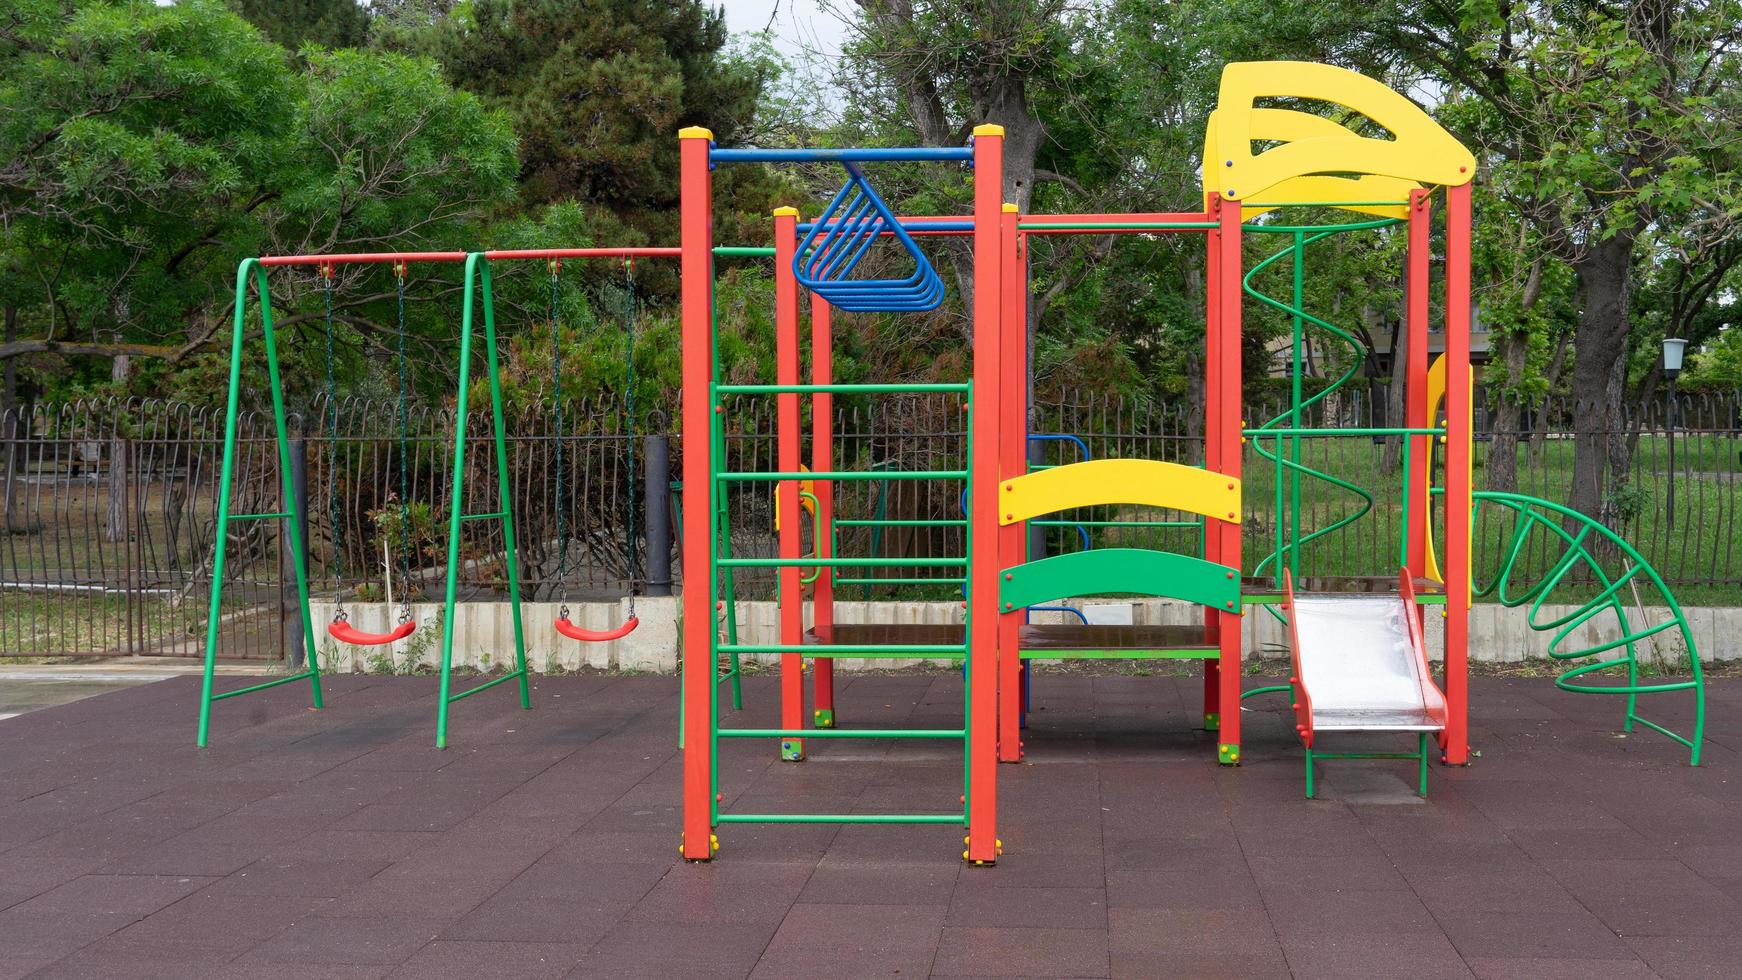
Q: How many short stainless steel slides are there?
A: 1